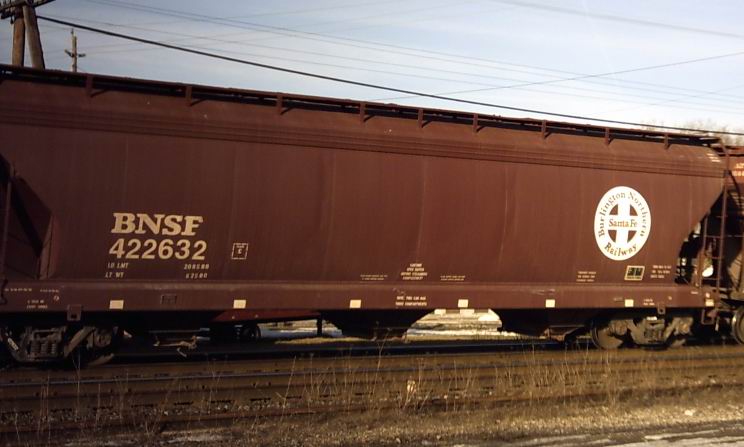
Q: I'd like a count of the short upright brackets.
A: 9